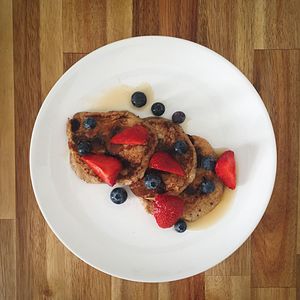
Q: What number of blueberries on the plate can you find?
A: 11